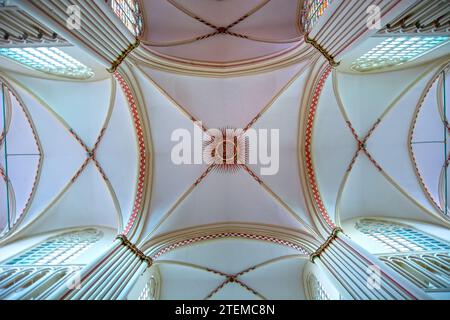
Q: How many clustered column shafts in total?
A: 4